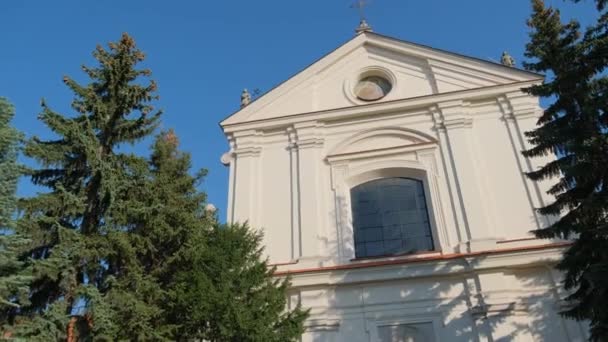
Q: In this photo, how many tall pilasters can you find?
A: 4